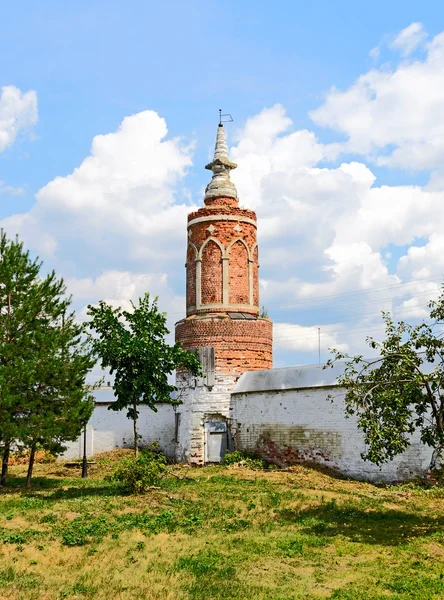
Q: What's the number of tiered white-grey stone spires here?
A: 1